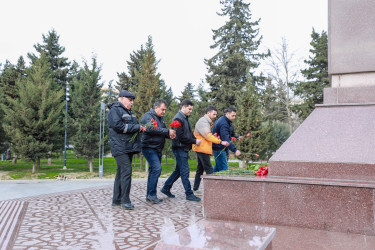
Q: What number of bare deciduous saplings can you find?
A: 1